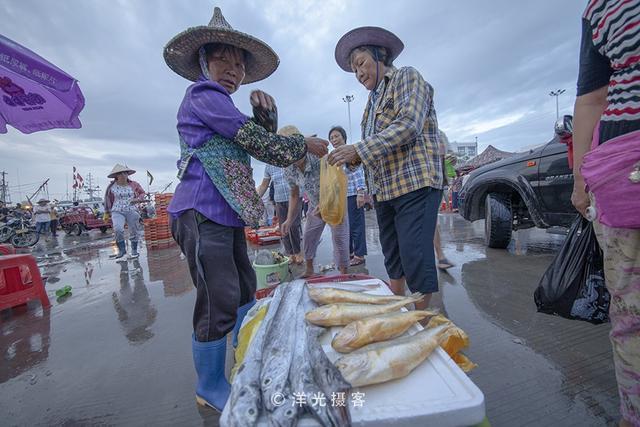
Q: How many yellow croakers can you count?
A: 4